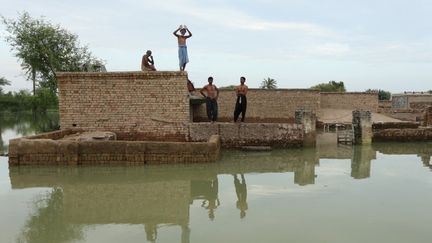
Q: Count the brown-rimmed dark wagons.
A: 0